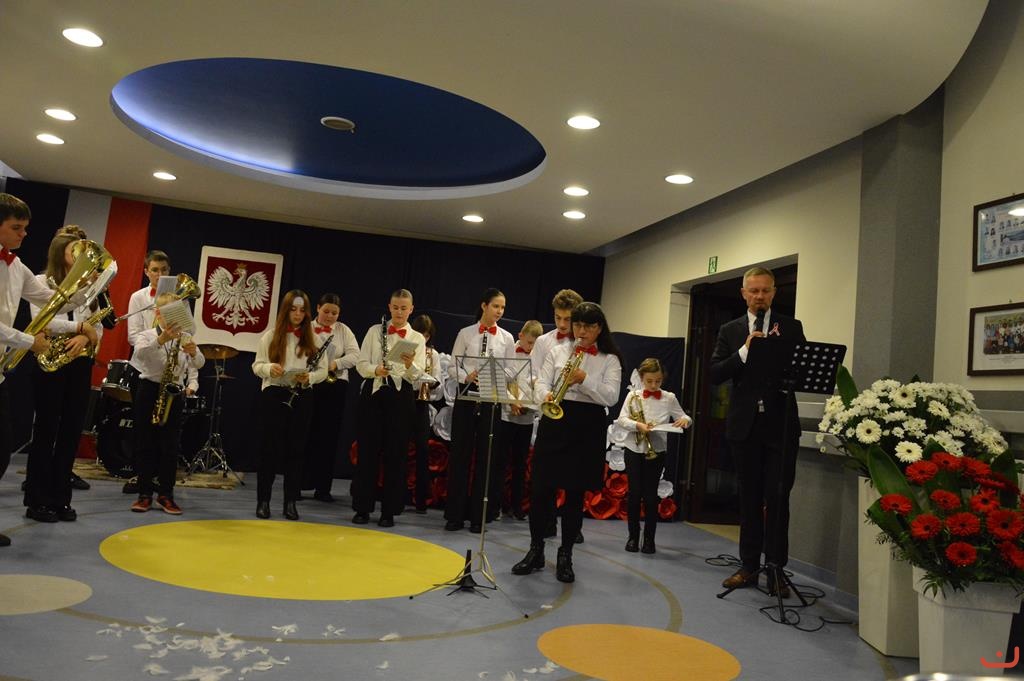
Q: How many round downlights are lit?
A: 9